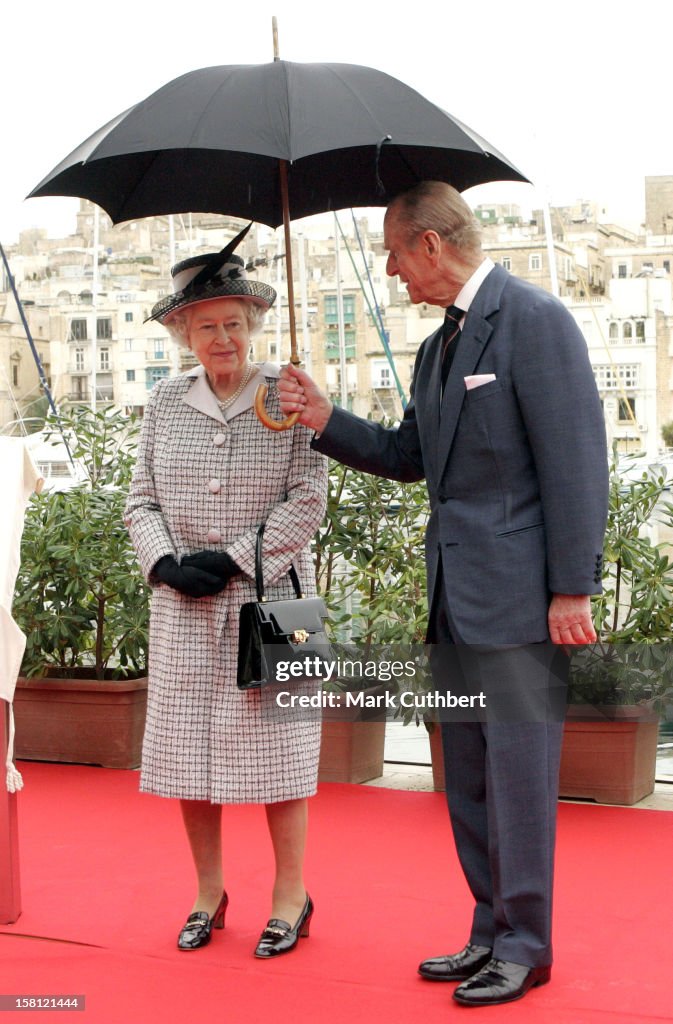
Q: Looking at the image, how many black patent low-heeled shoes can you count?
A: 2